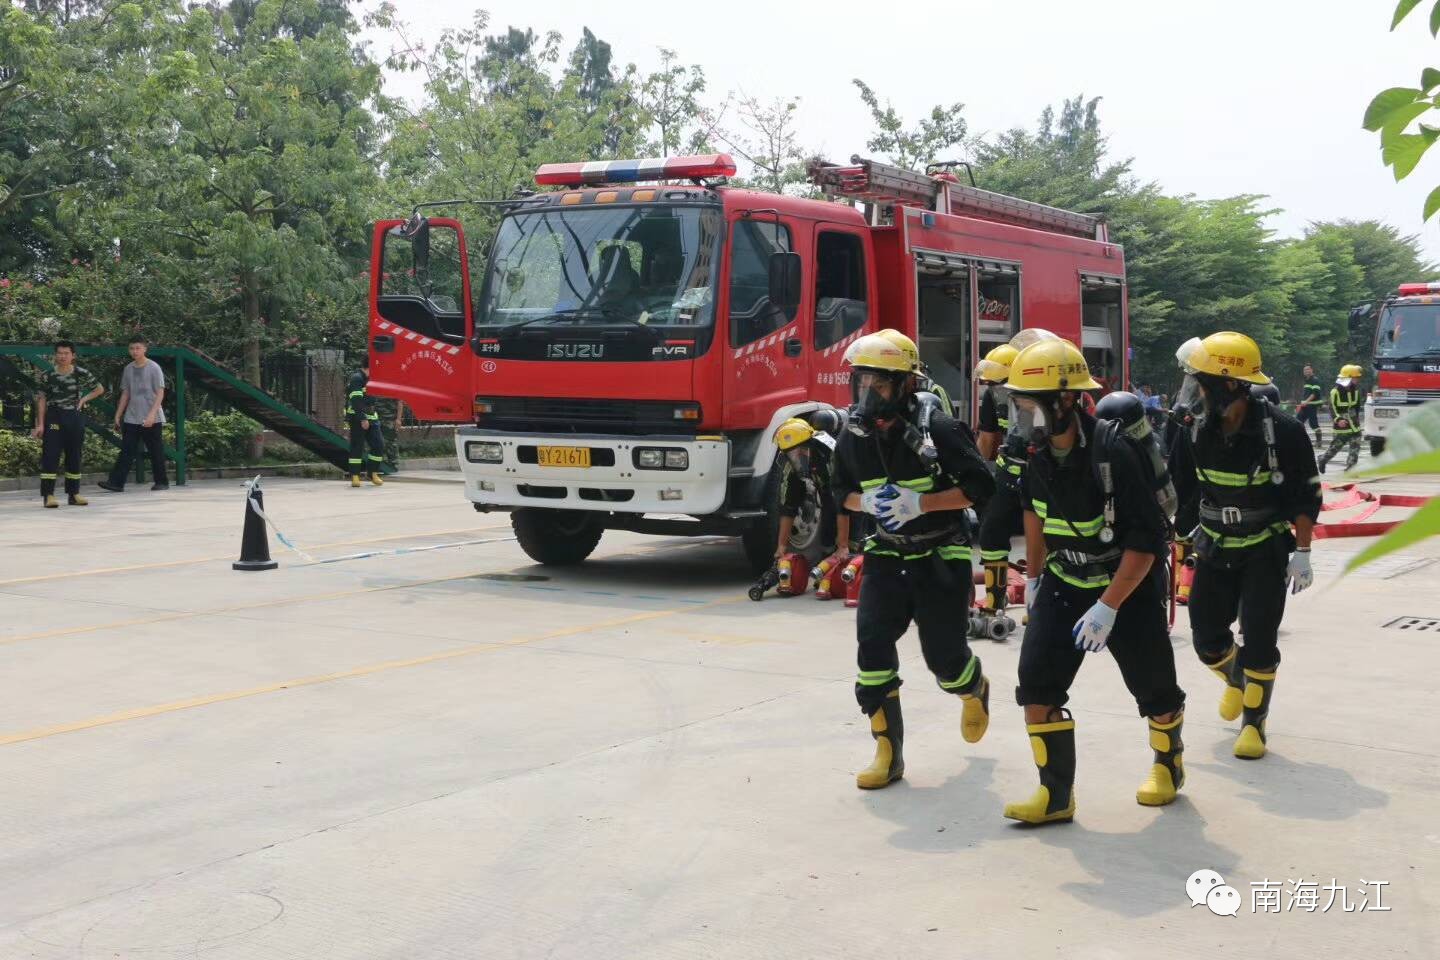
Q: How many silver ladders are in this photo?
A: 1